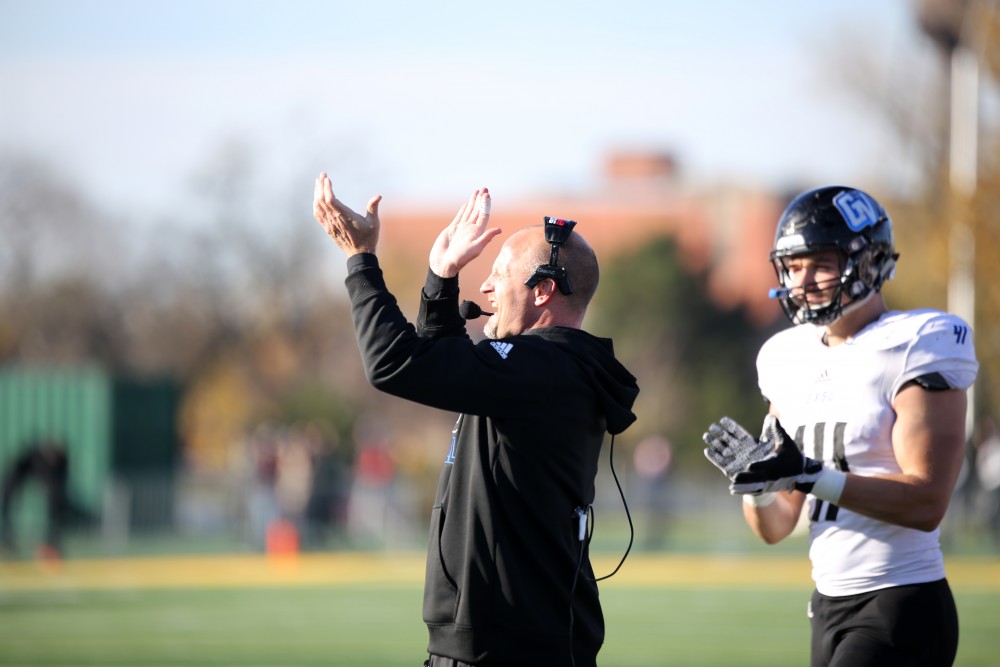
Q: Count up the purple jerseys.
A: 0